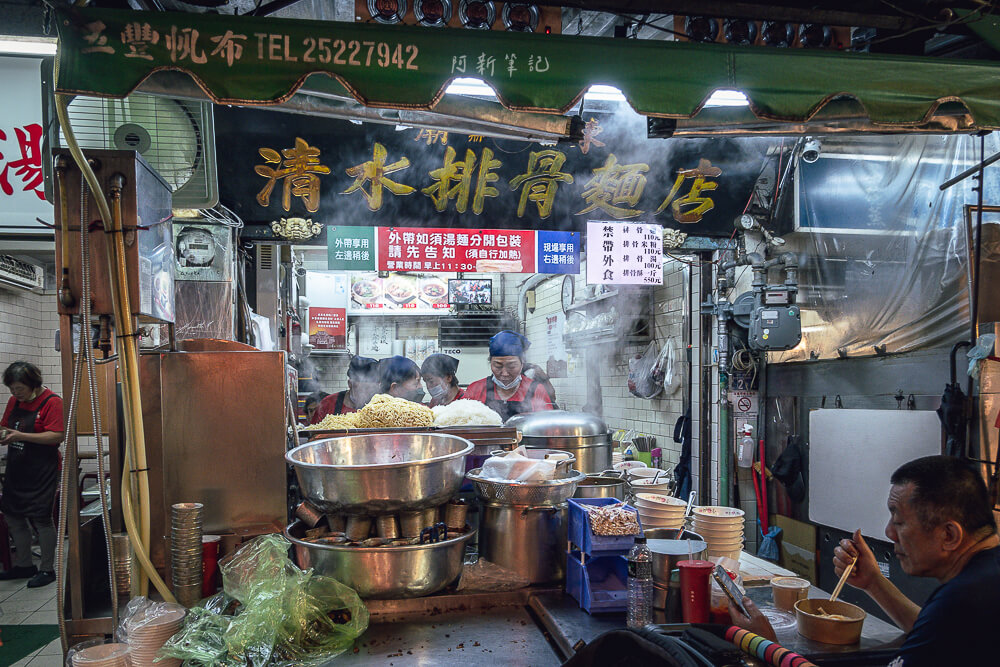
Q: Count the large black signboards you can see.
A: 1